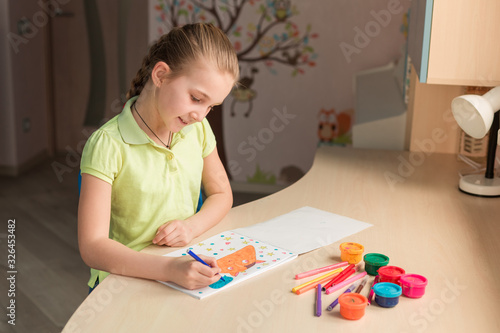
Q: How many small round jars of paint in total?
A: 6